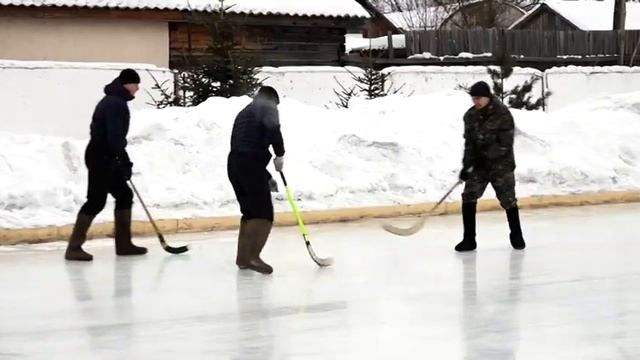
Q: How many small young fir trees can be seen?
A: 3